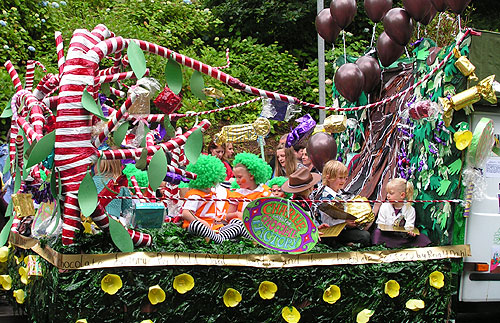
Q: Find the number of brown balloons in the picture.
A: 12